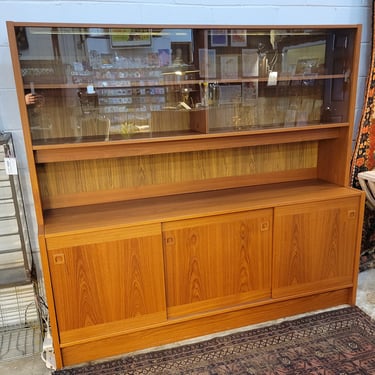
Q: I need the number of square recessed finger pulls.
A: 4